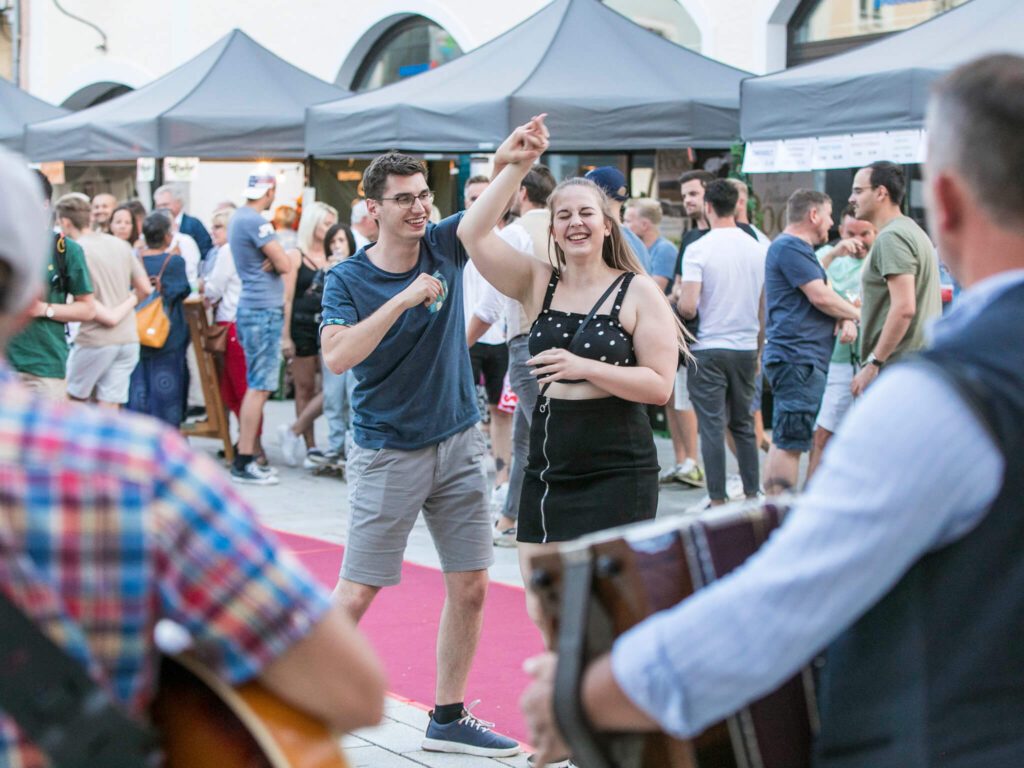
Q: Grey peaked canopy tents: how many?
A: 4